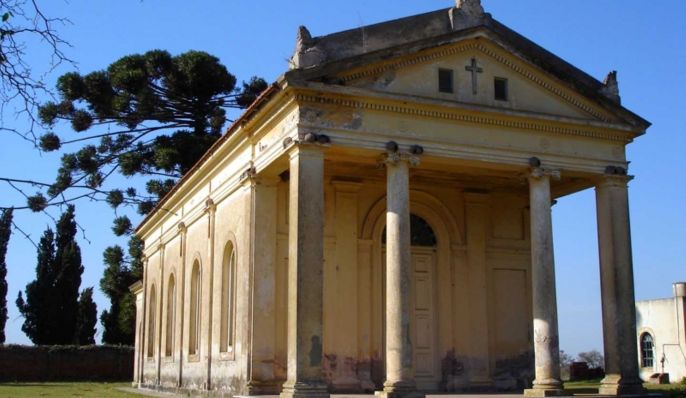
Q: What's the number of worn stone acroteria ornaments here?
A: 3